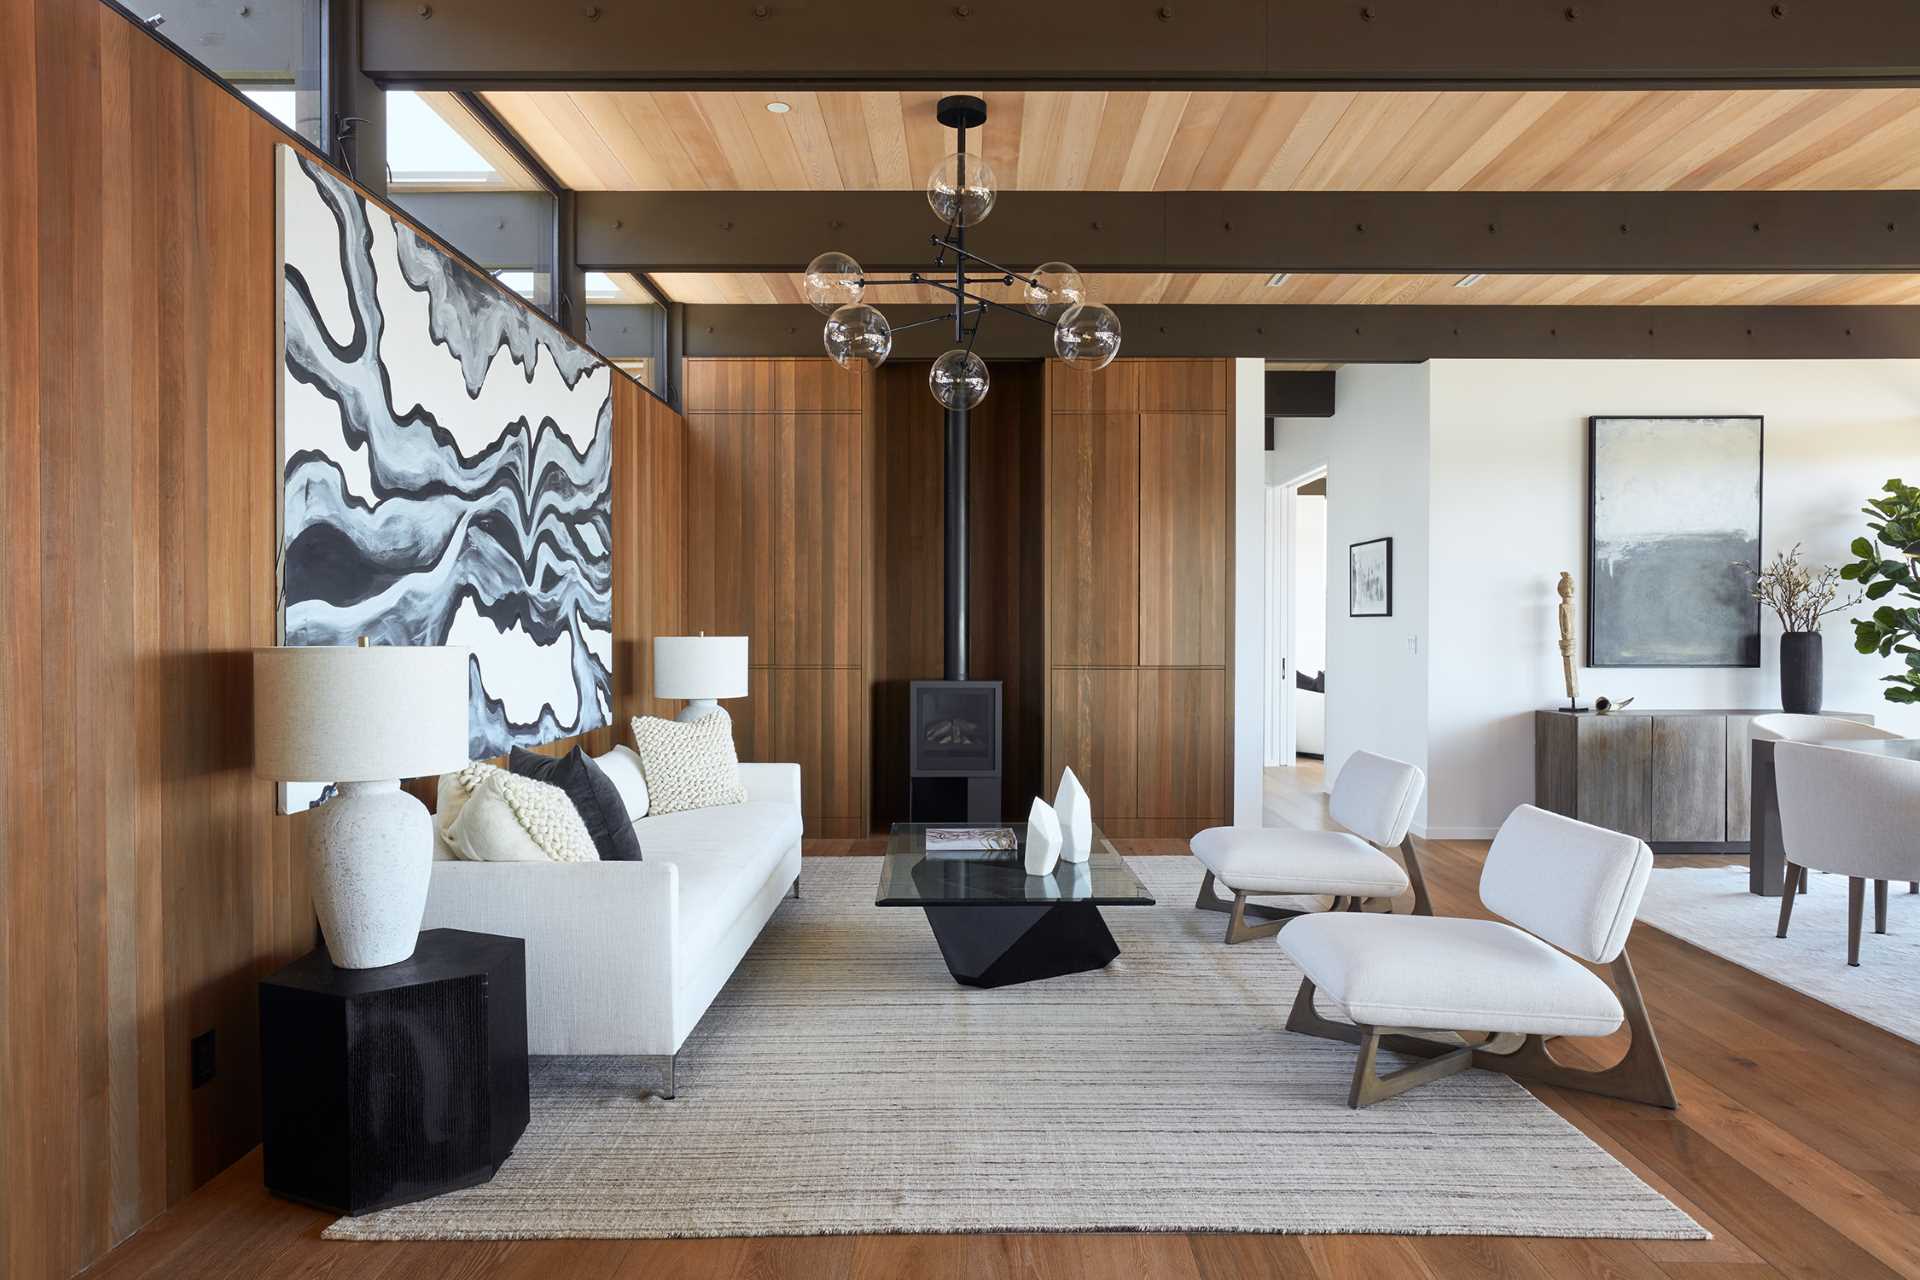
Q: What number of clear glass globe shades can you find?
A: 6